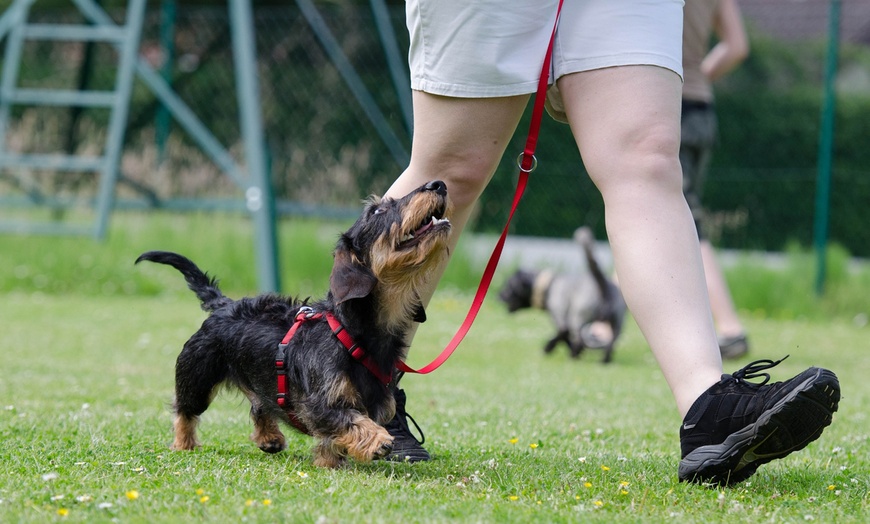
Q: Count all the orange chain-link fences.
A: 0